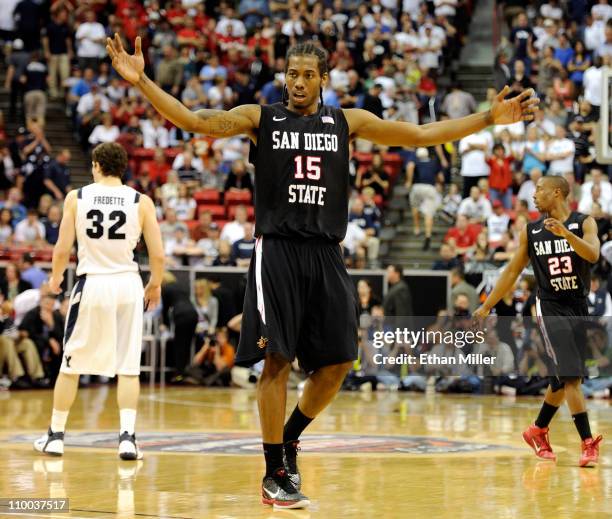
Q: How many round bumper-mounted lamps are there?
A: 0